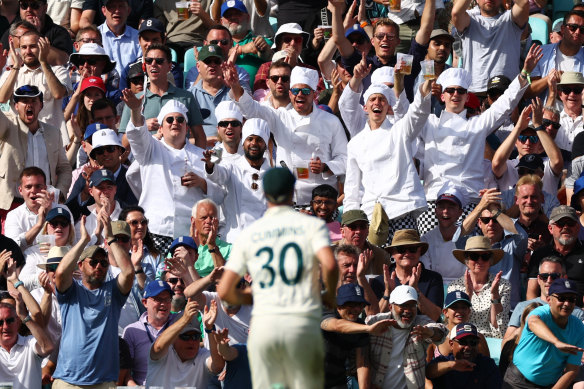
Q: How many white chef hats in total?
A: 7